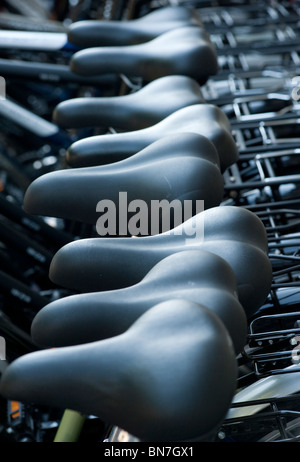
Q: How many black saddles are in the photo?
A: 8